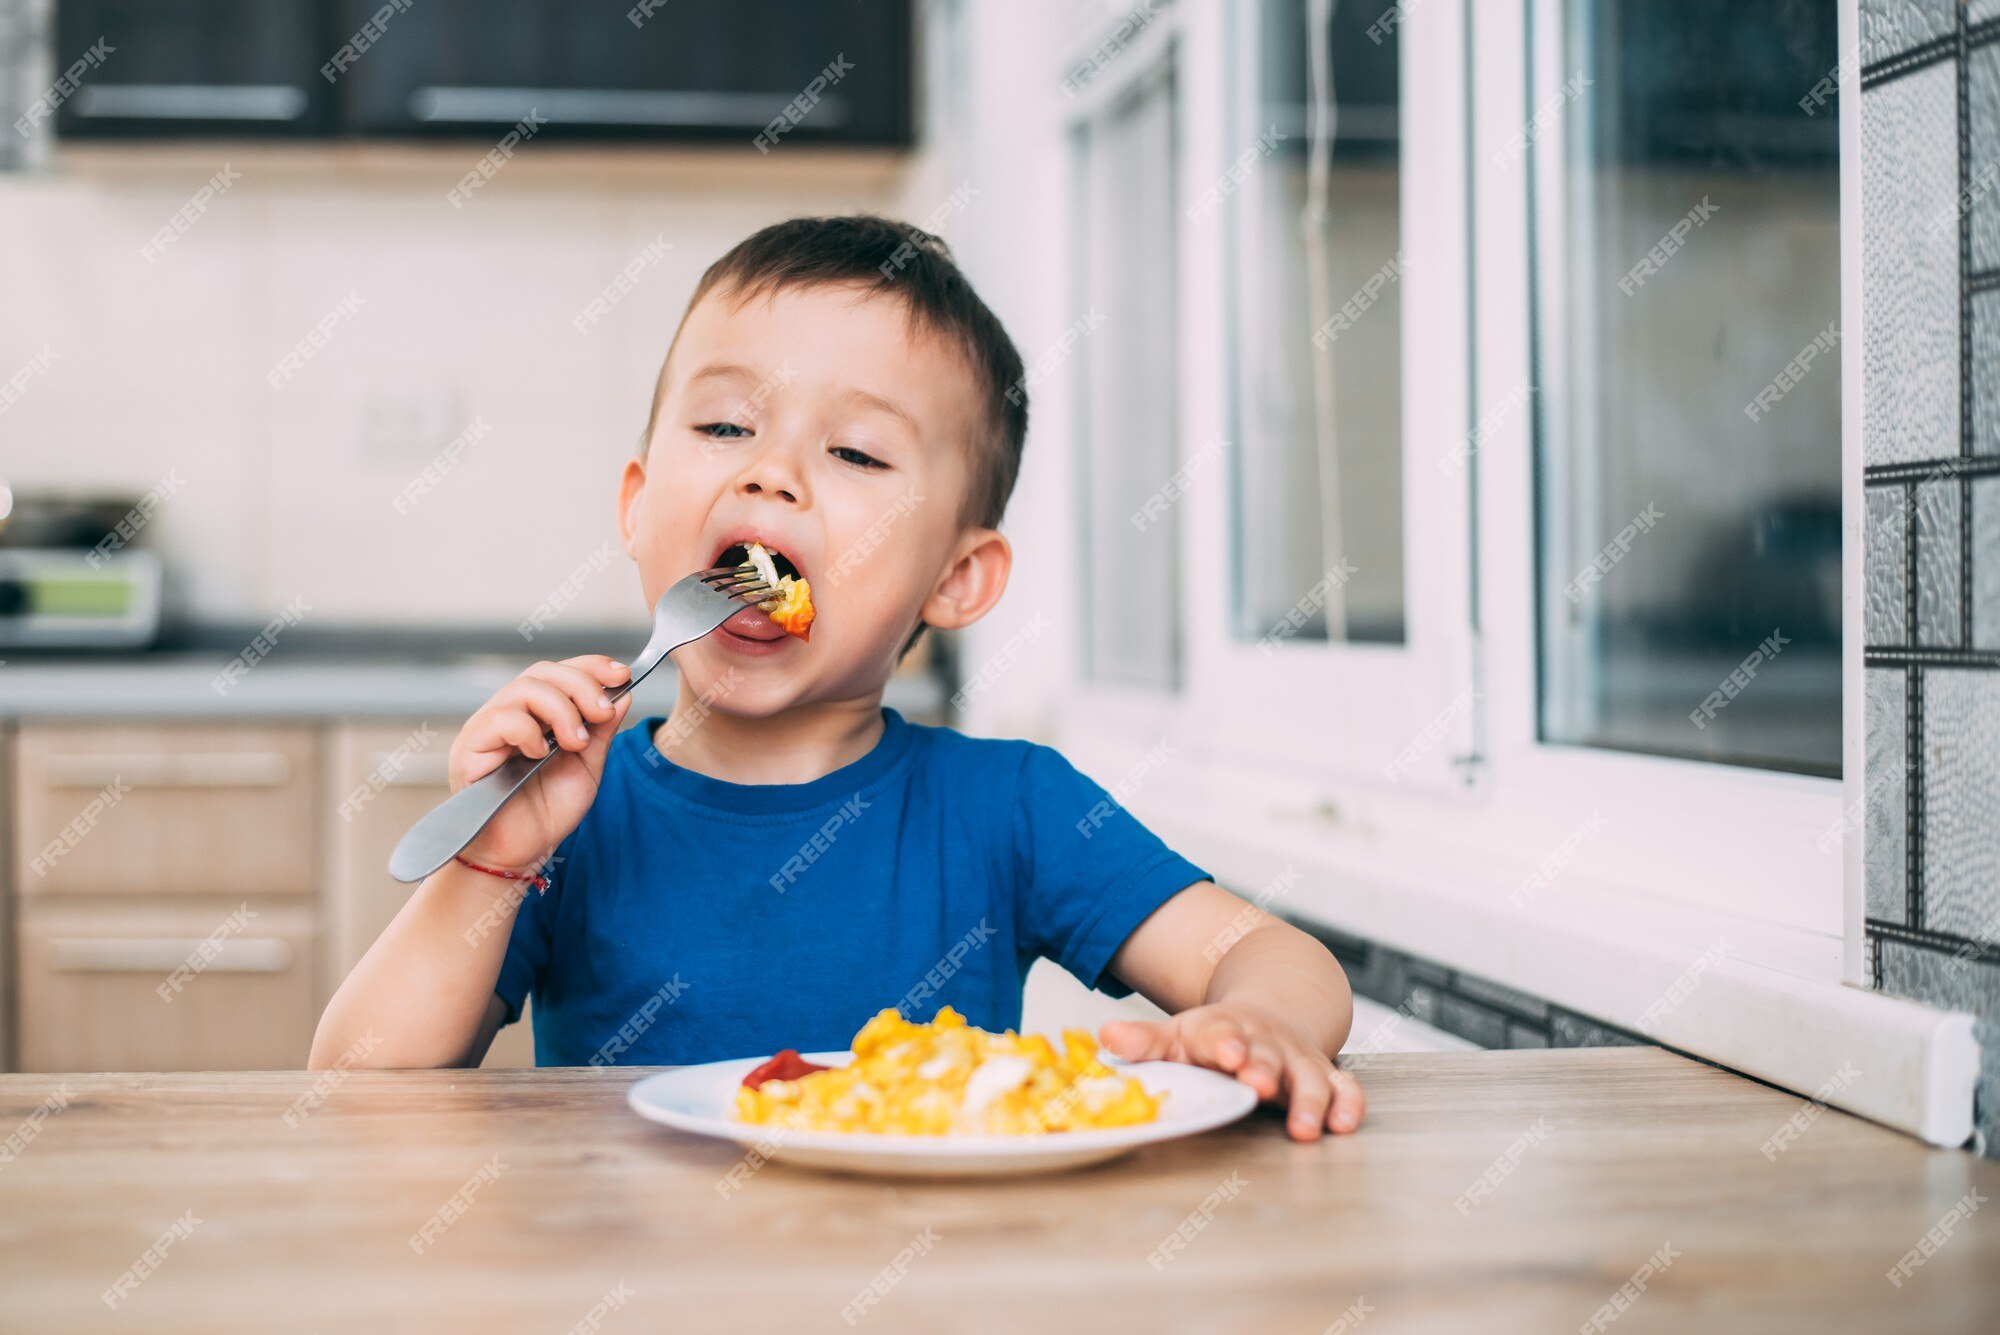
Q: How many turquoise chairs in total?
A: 0